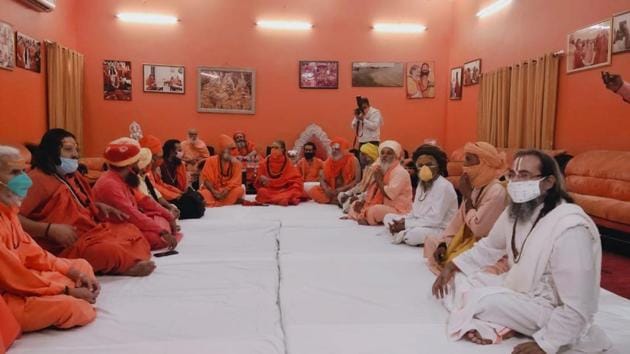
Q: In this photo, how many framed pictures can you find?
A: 12